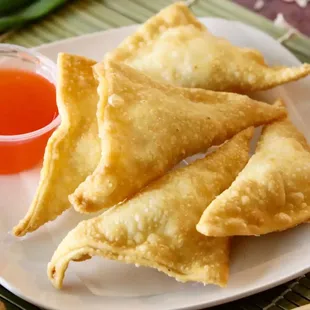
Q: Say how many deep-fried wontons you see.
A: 5